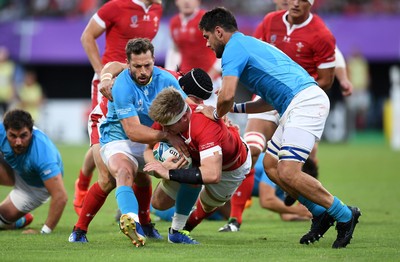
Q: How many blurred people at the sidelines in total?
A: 3